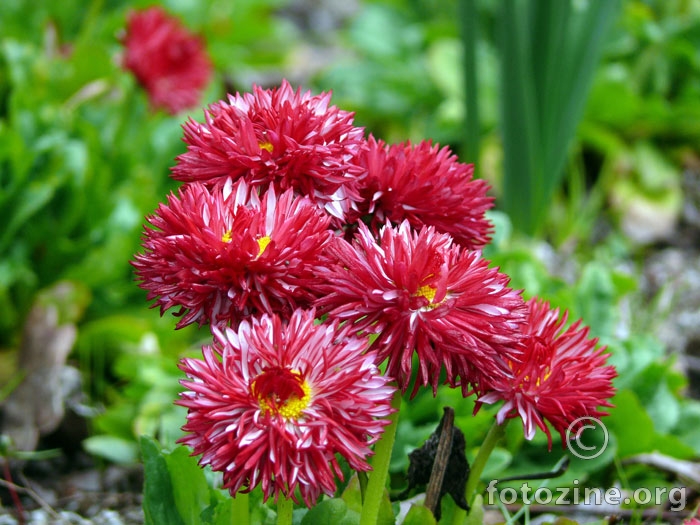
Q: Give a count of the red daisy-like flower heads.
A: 7